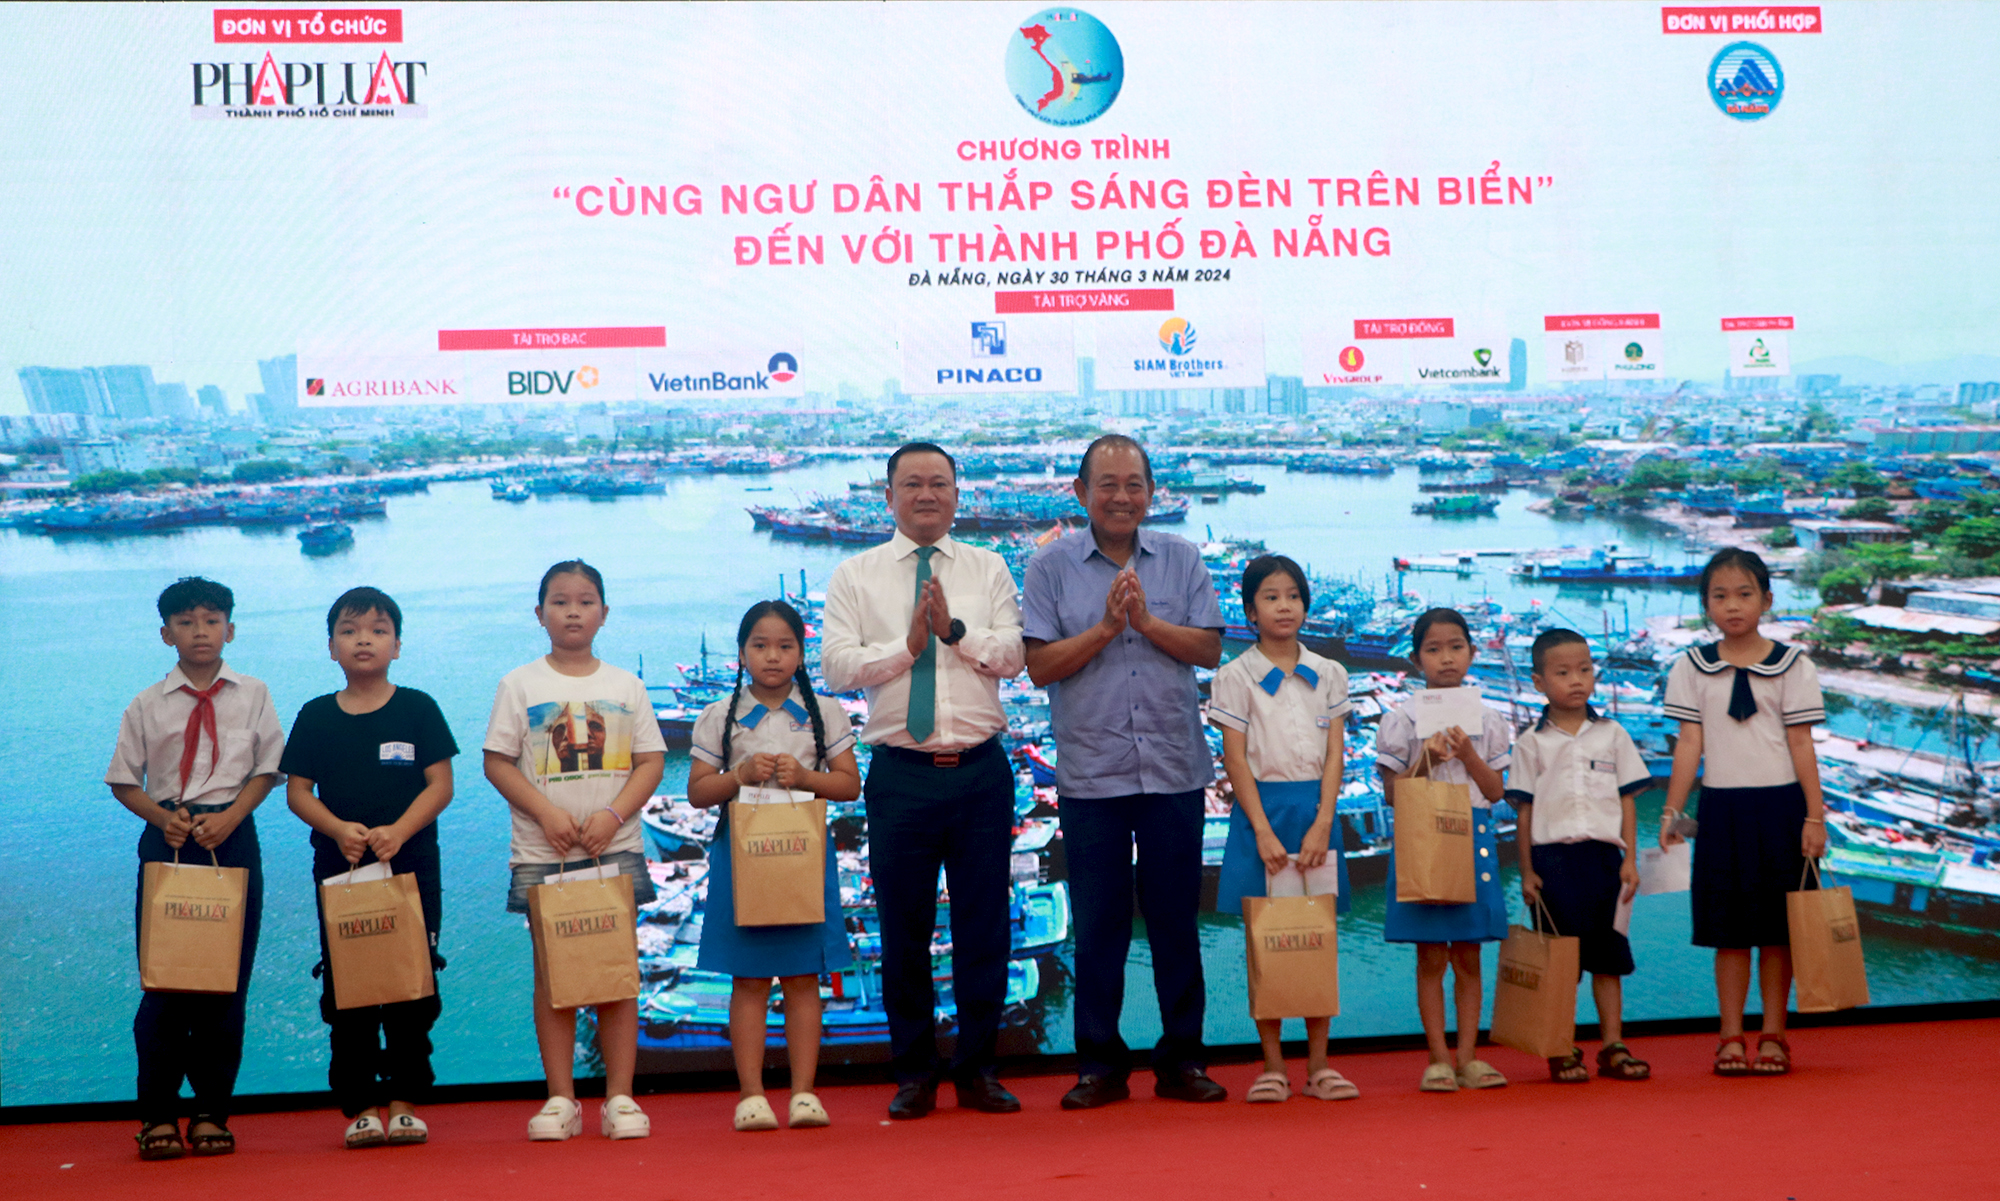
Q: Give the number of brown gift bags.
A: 8